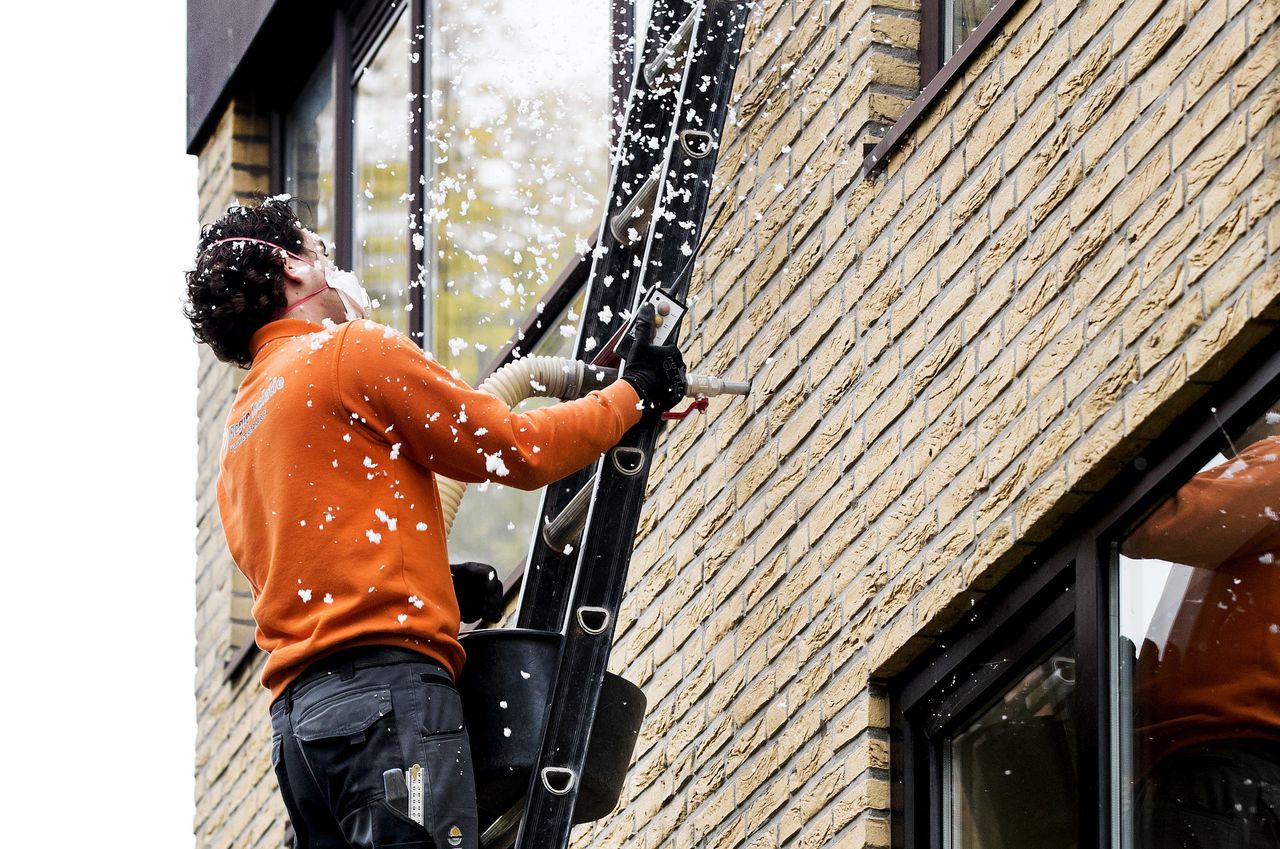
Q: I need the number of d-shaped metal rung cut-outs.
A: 4